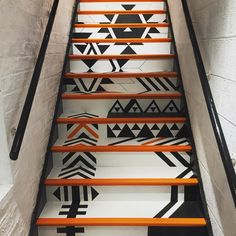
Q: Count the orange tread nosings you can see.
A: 11